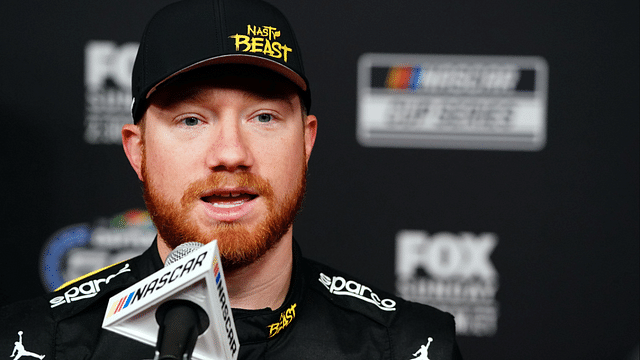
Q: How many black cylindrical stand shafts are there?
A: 1